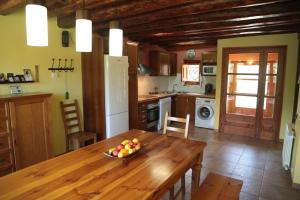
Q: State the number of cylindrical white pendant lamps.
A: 3